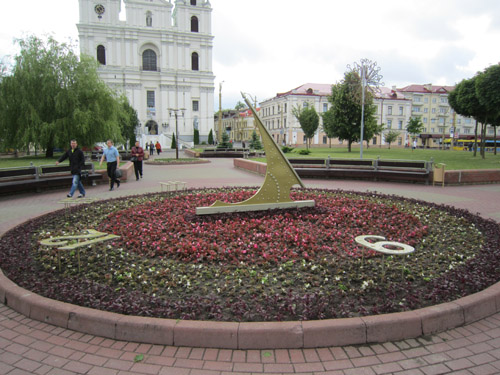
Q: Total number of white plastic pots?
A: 0